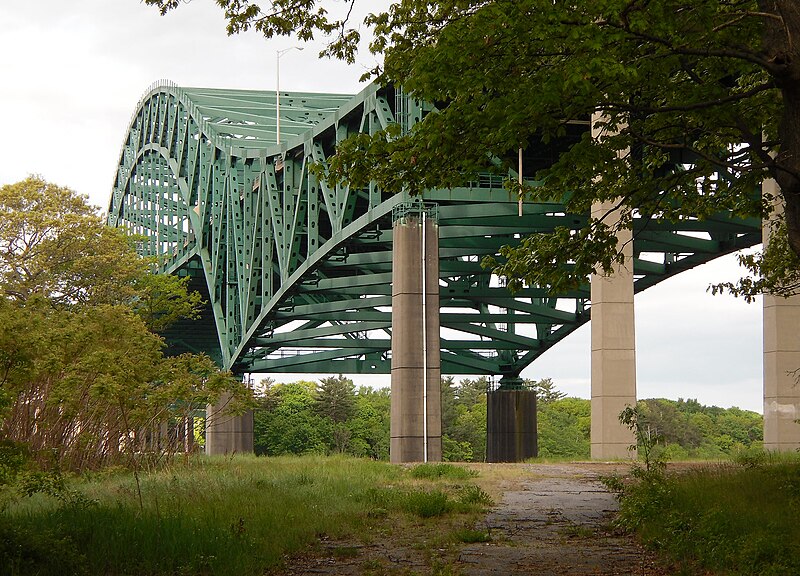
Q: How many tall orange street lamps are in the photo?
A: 0